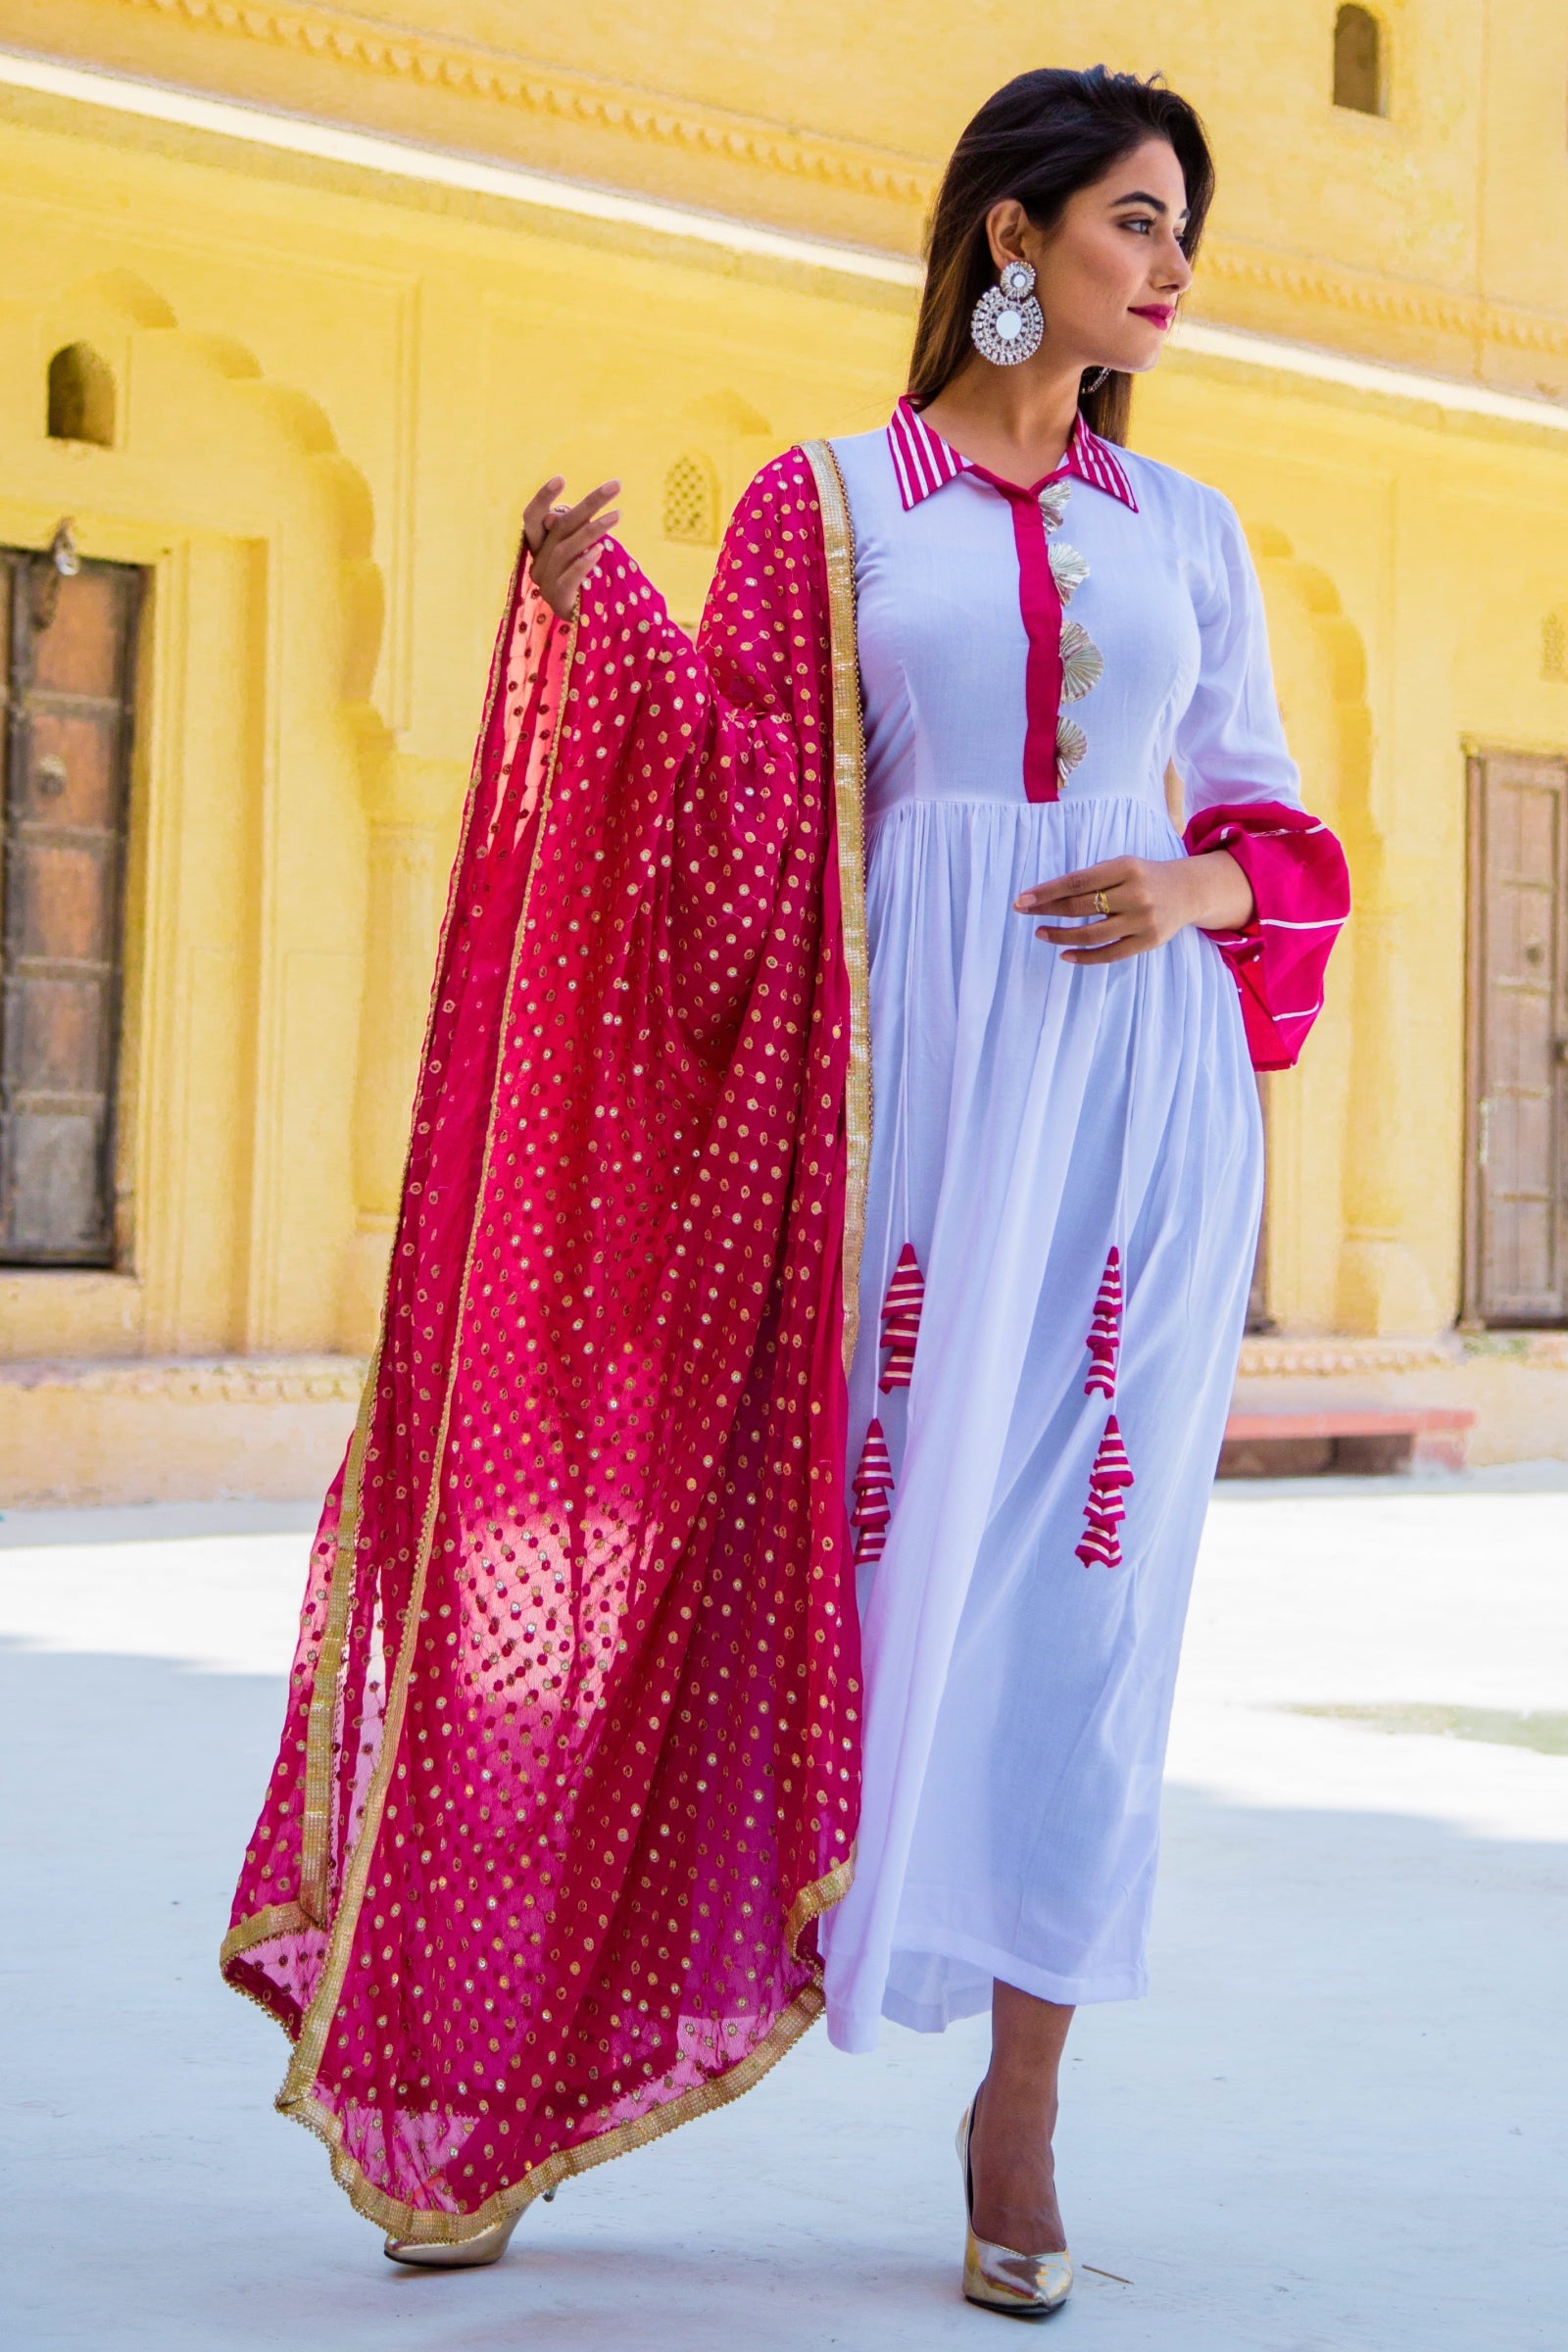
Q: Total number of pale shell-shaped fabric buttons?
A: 4